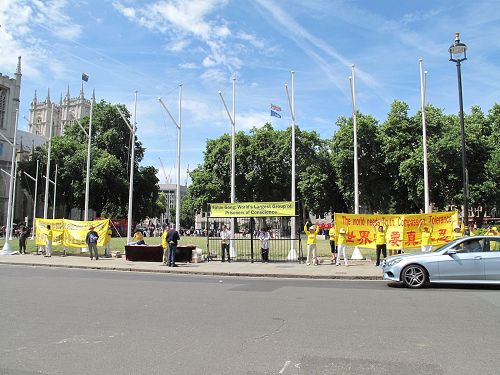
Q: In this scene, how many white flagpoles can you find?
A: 12